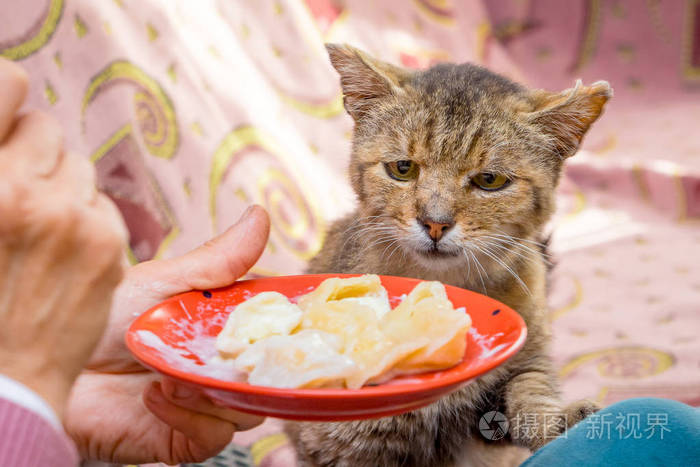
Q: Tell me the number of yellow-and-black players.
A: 0